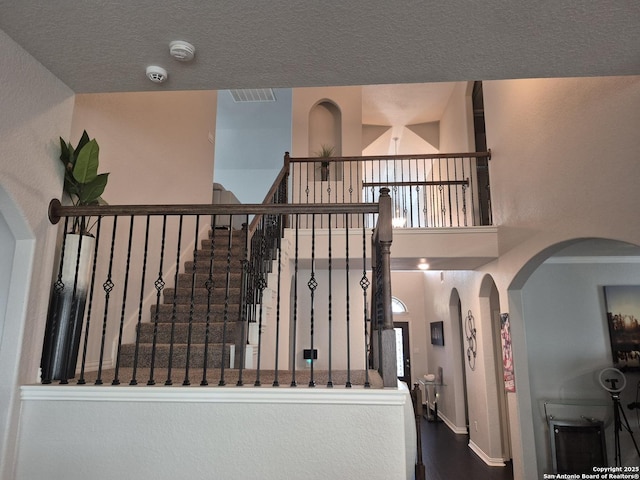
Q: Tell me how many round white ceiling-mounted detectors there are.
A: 2